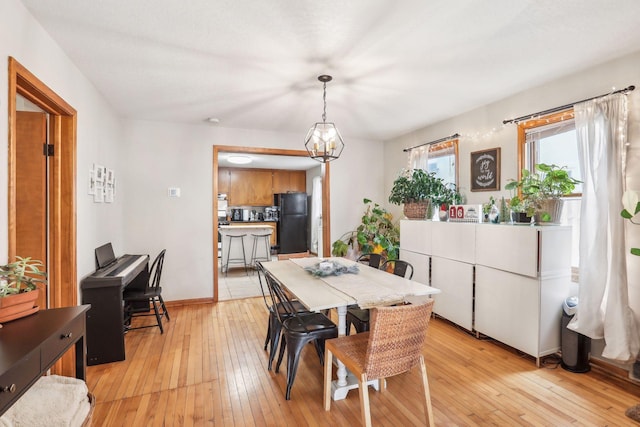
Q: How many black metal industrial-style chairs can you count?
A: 4